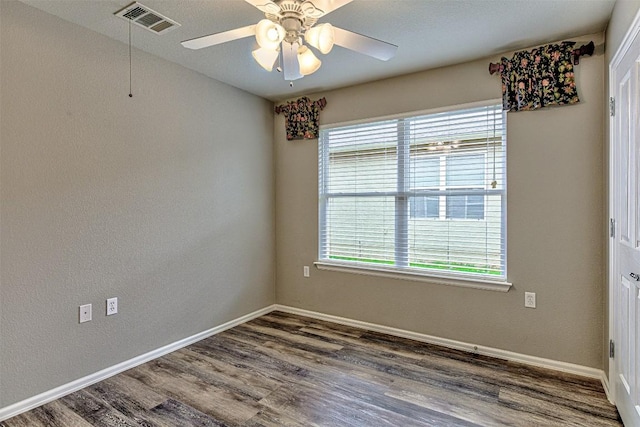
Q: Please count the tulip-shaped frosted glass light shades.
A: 4